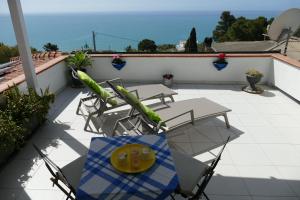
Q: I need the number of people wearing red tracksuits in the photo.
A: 0